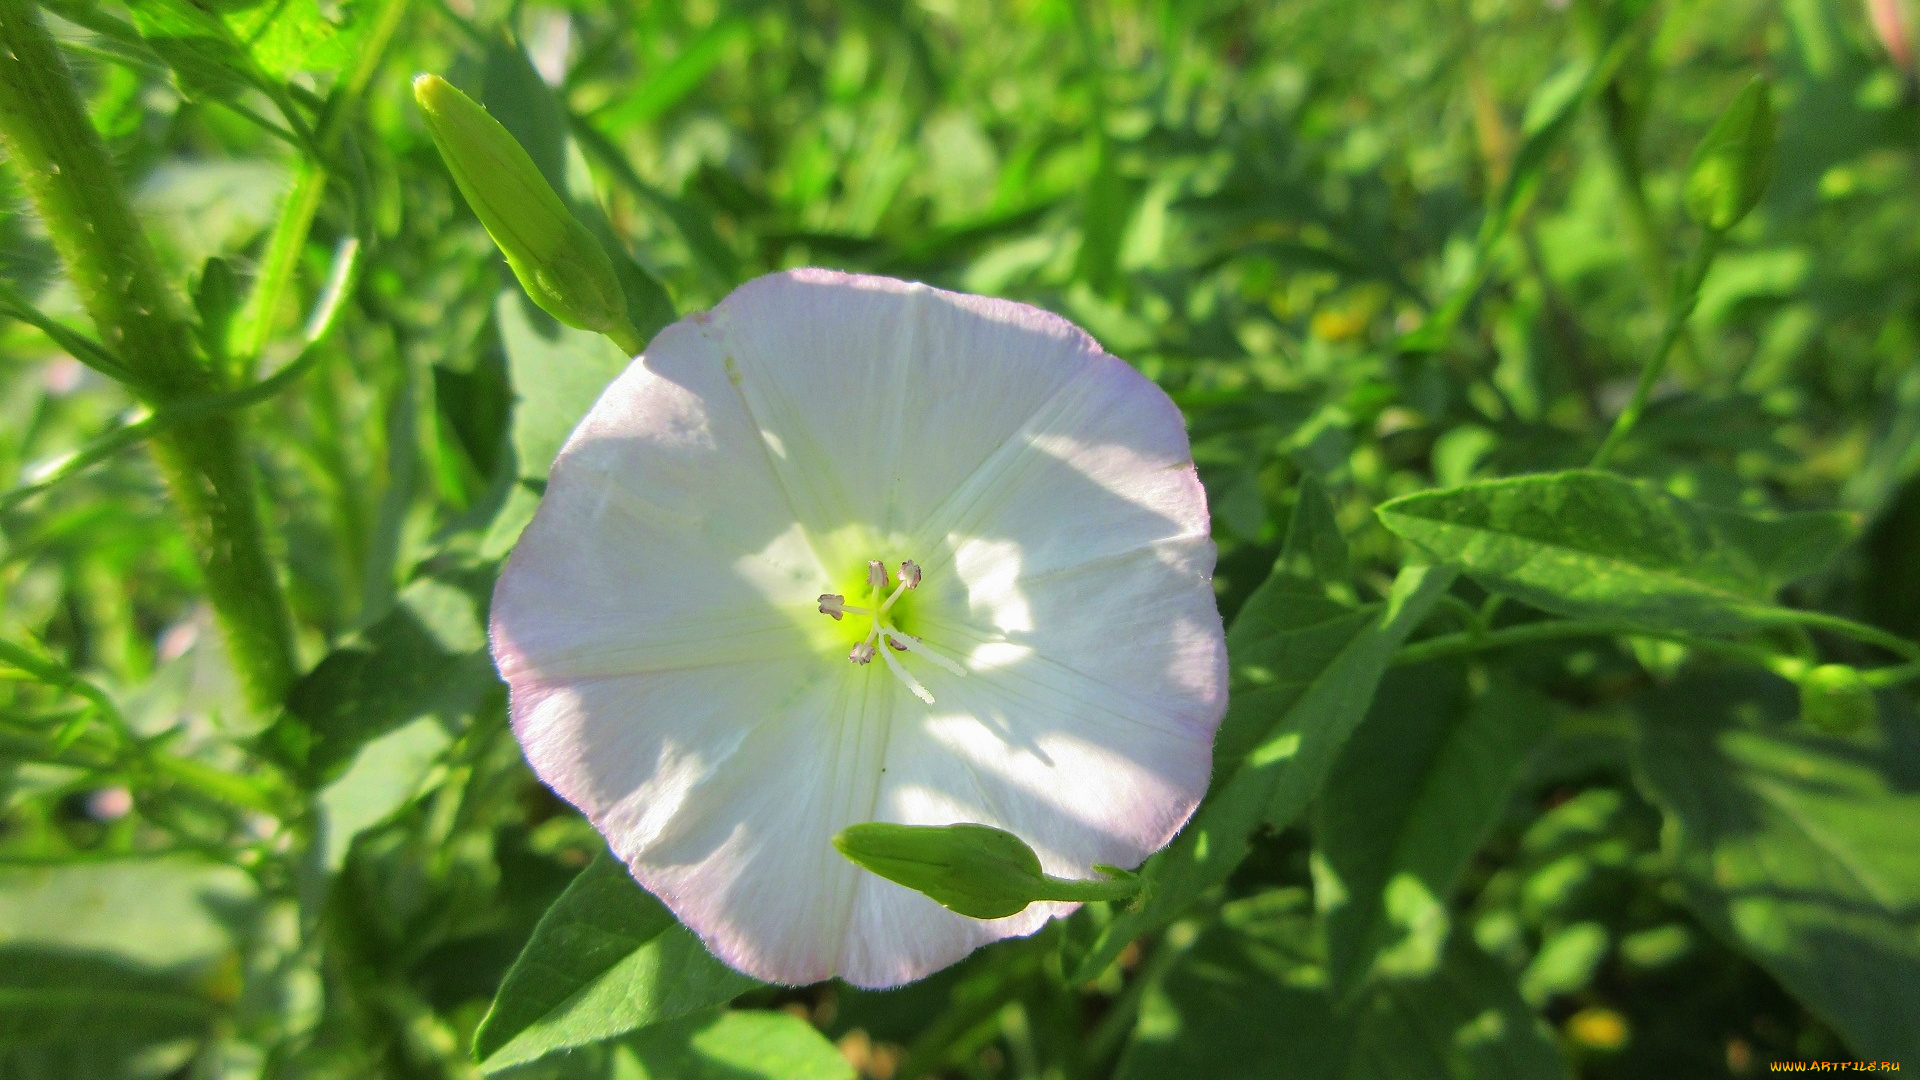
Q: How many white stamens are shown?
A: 2